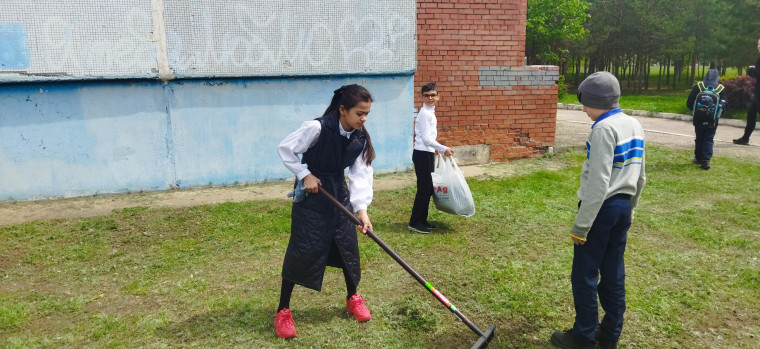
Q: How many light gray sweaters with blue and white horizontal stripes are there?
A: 1